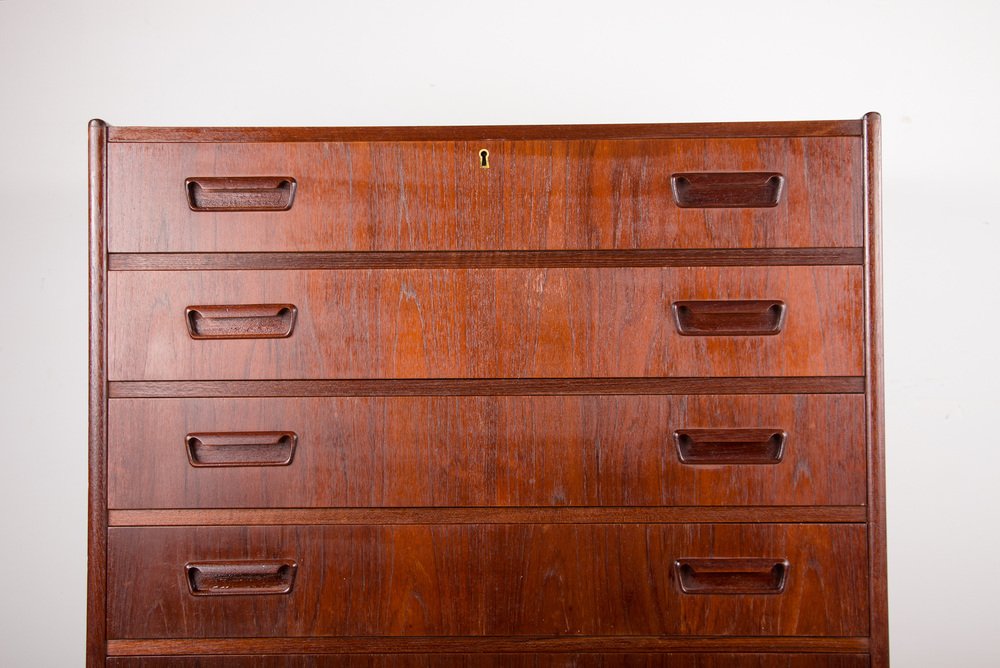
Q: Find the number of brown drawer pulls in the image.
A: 8